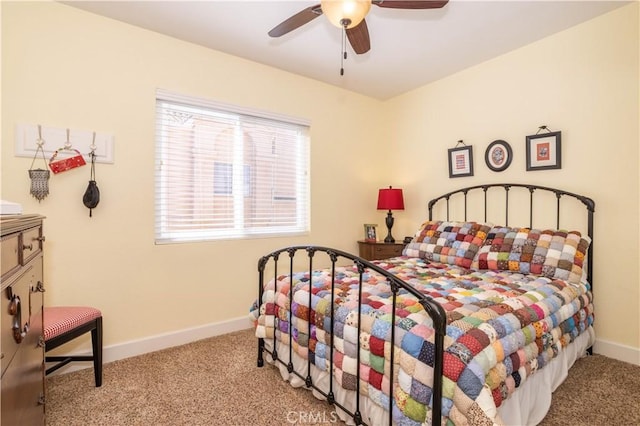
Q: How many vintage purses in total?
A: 3